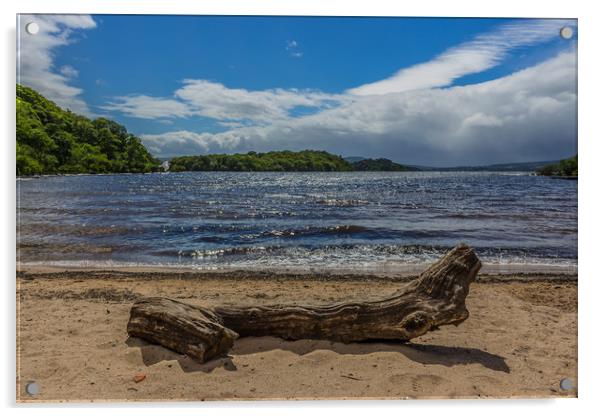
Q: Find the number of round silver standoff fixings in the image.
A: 4